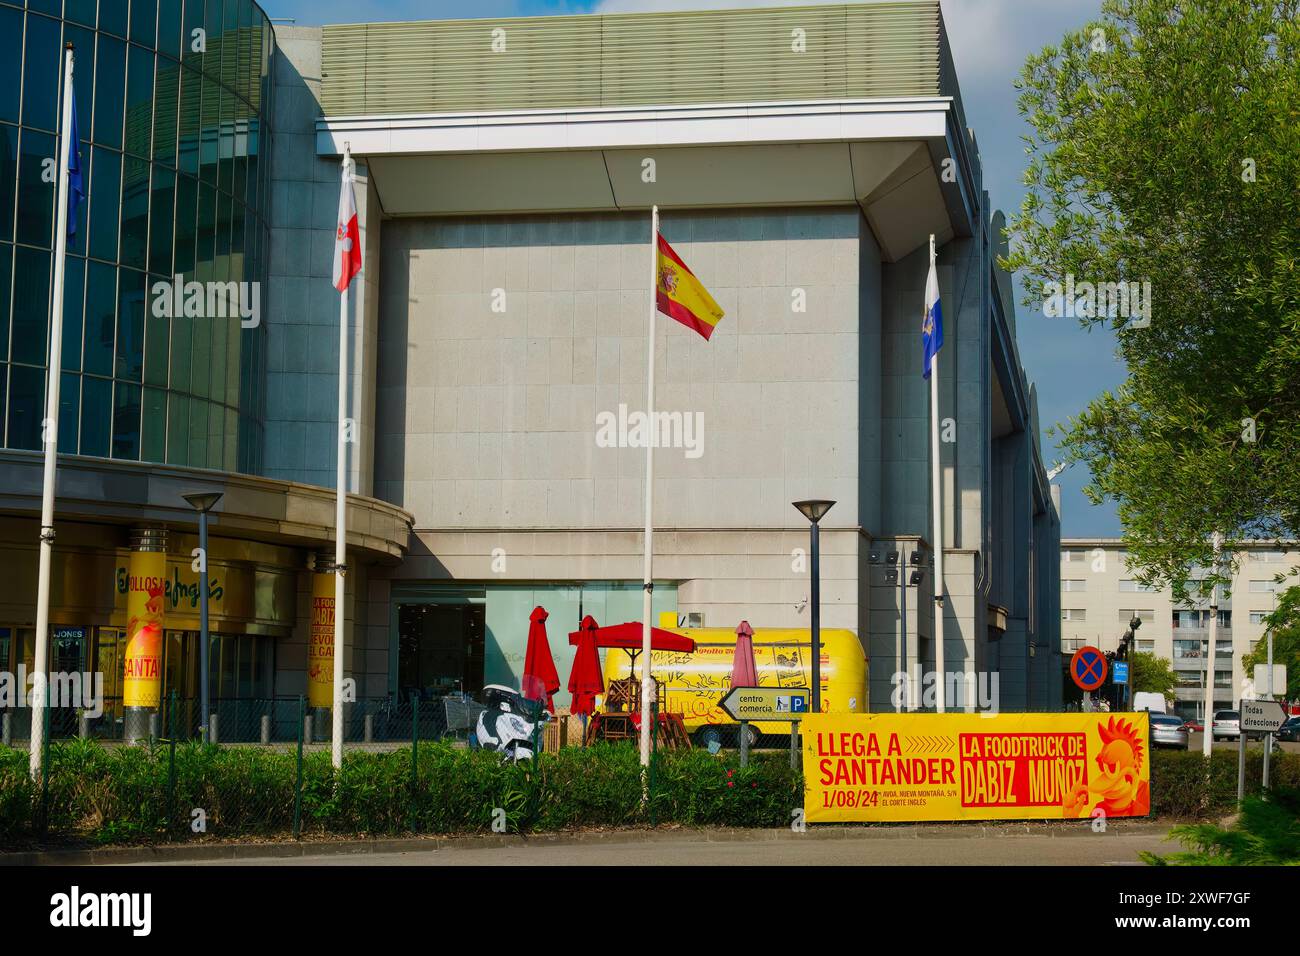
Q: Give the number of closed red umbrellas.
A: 2